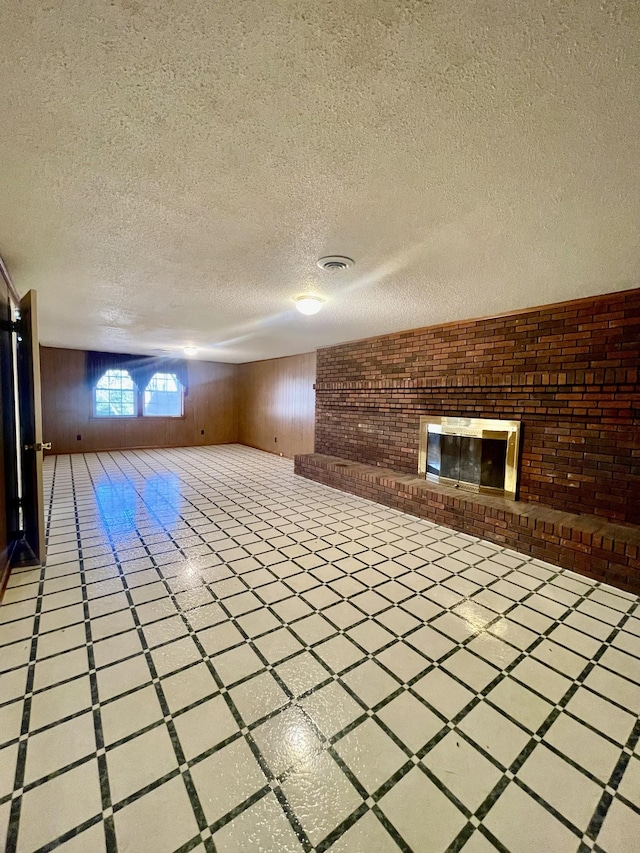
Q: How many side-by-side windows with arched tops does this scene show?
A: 2